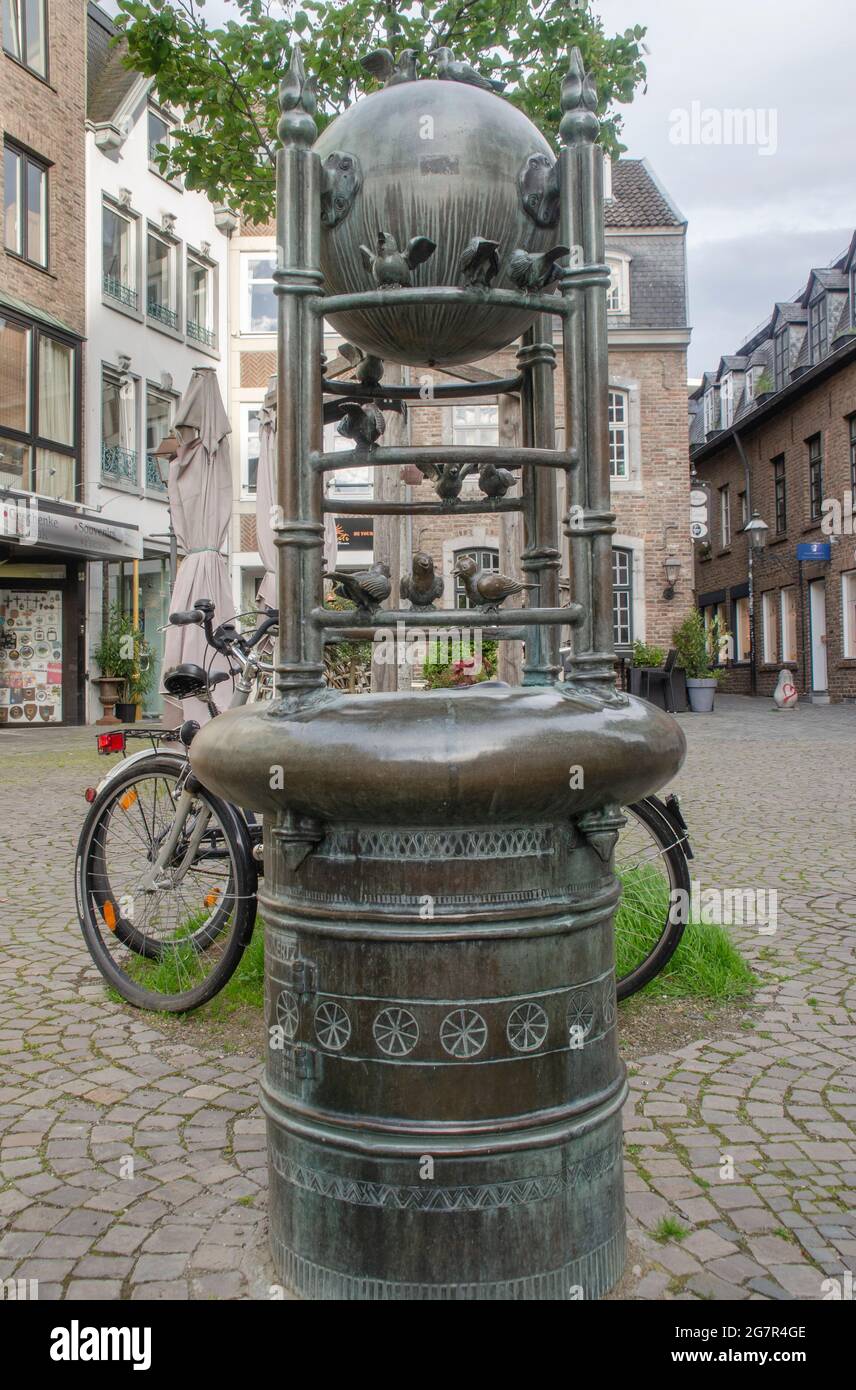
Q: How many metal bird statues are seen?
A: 12